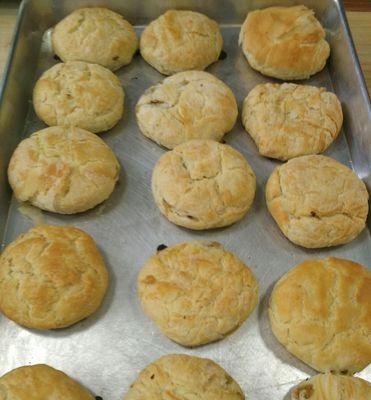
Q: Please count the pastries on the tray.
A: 15